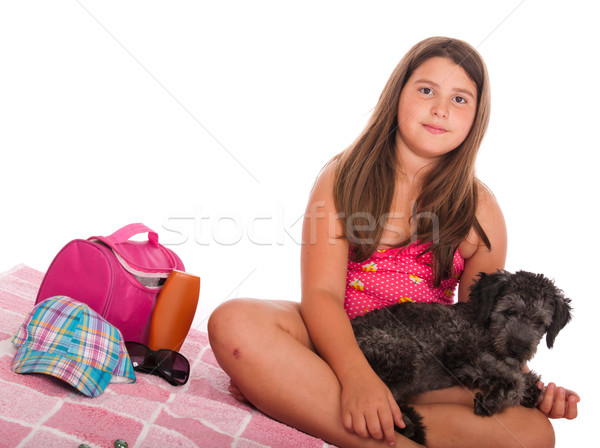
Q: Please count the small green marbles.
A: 2